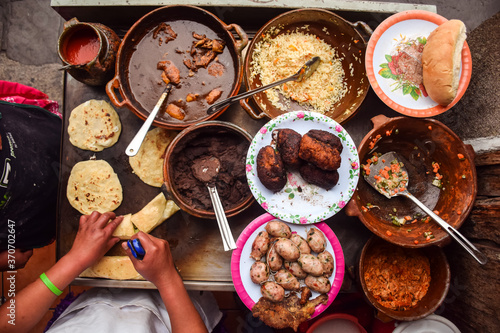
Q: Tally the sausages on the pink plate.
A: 13